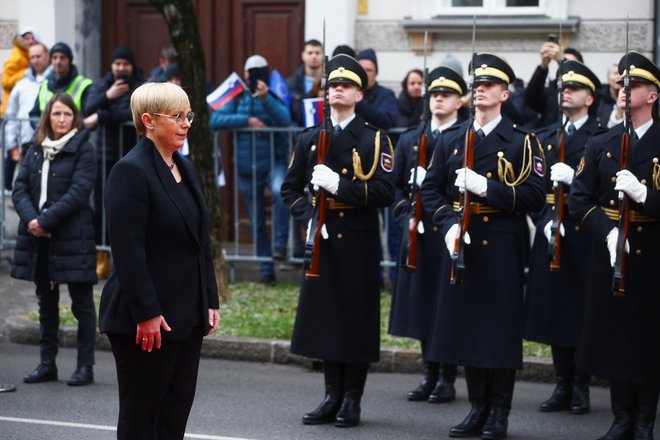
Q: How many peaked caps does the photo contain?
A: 5